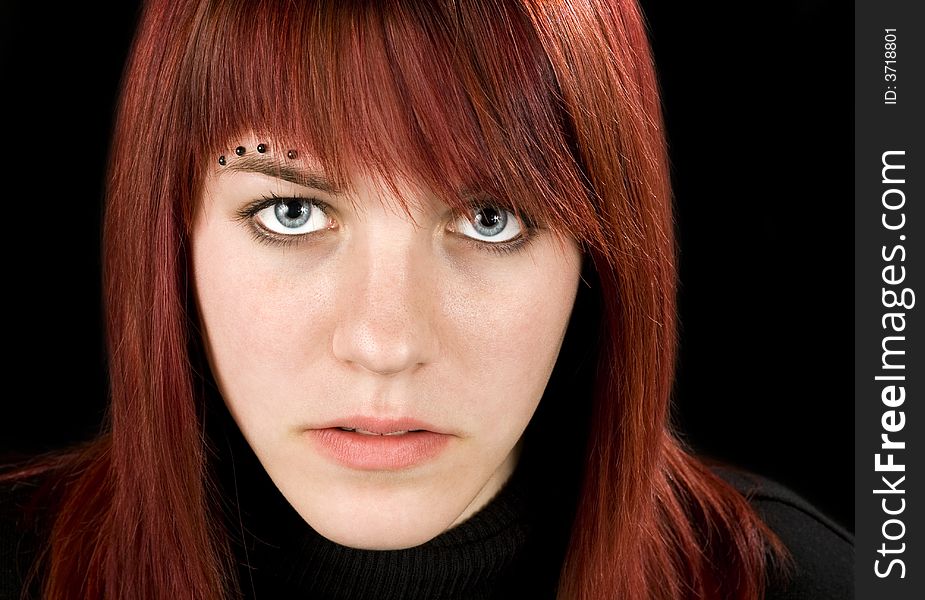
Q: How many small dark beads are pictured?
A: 4